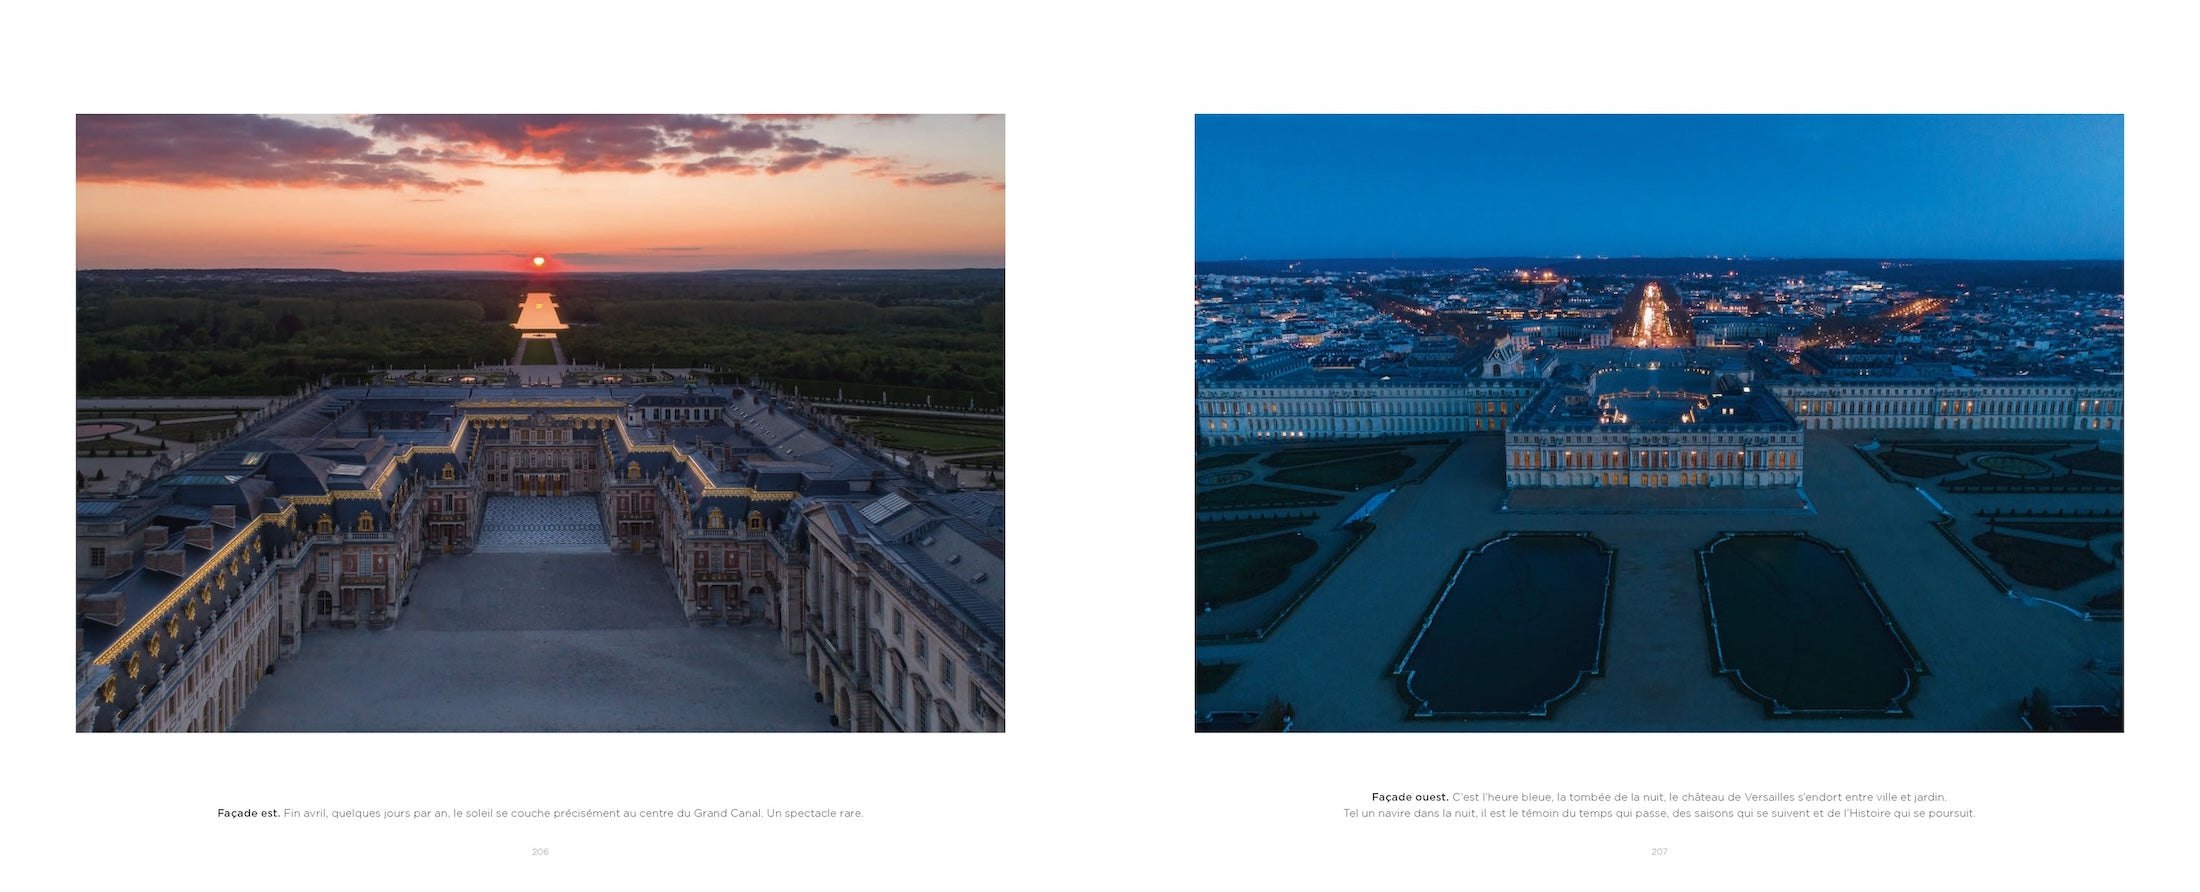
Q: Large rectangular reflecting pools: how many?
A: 2